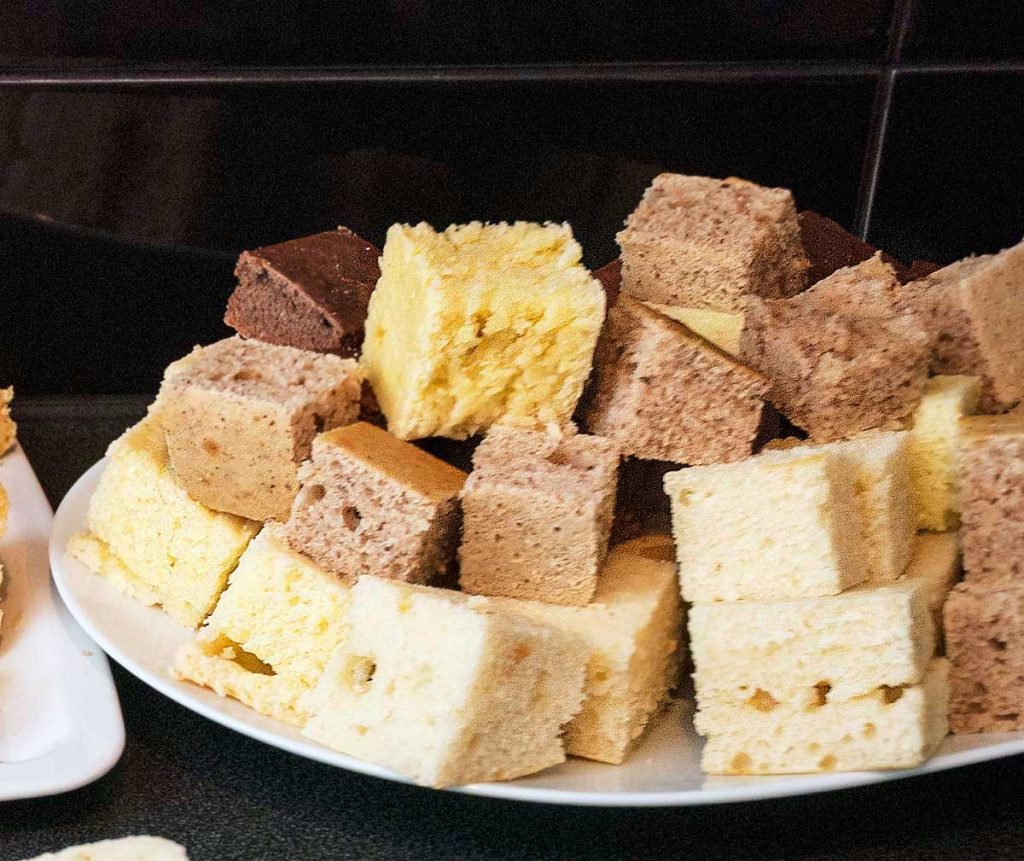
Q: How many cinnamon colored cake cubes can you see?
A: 9